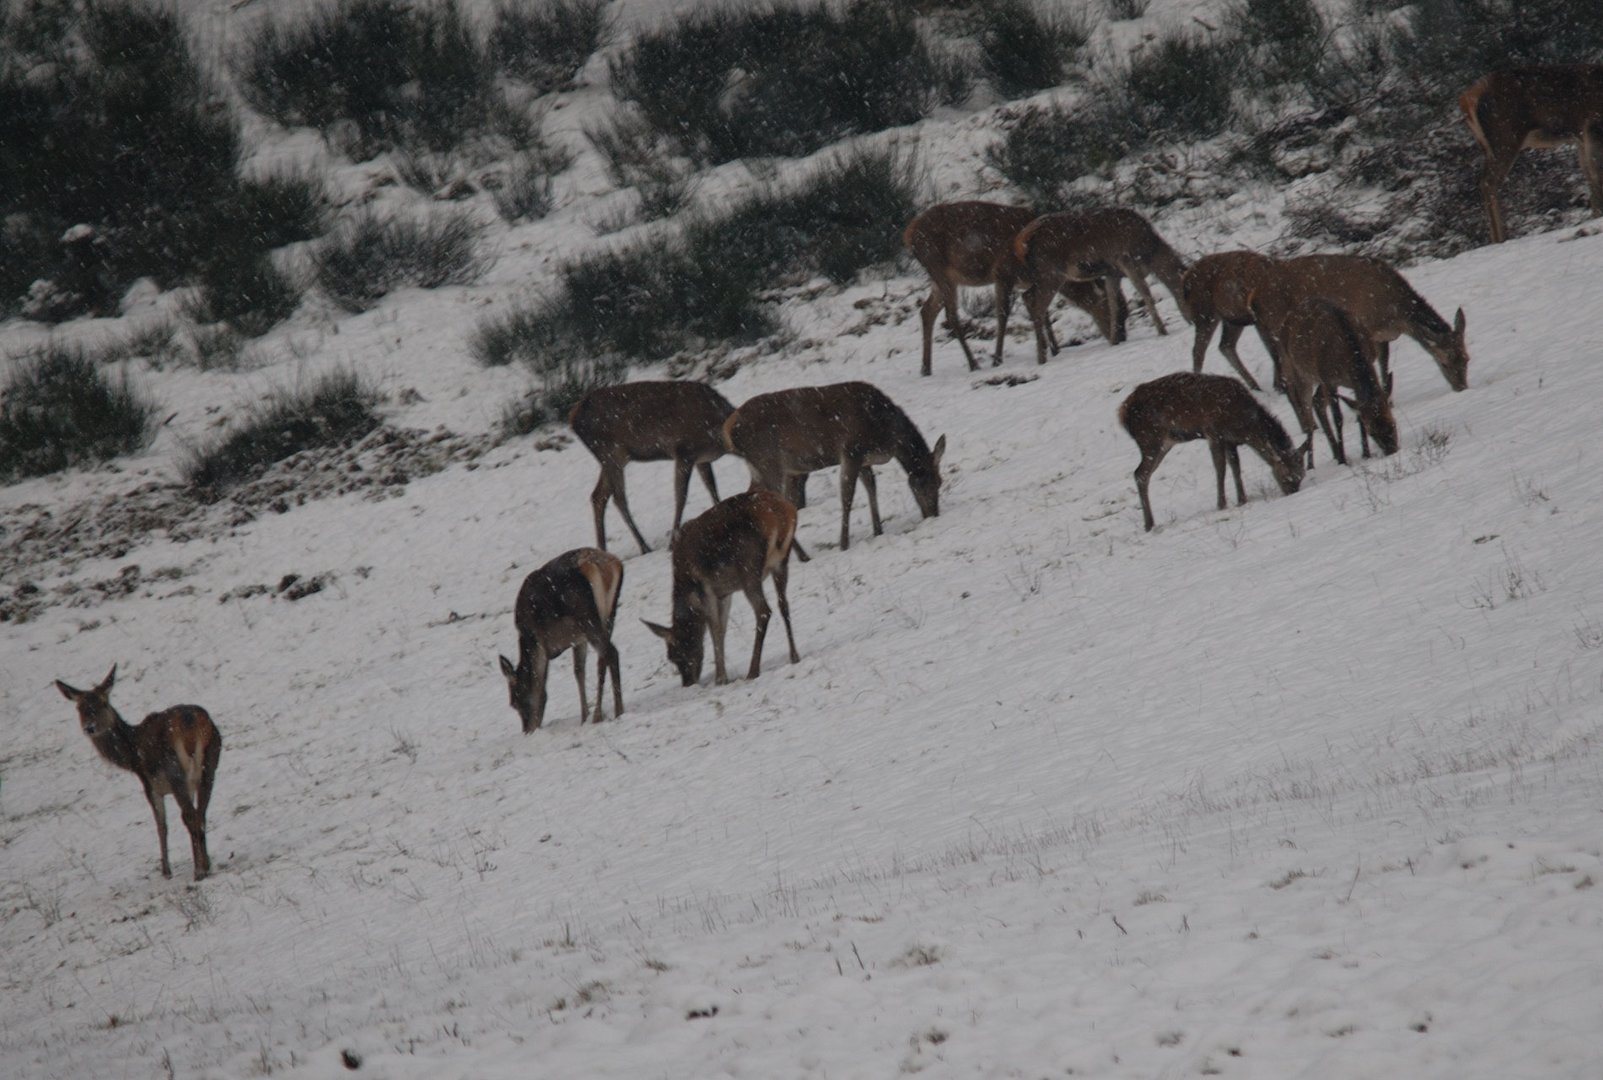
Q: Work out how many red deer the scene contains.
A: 12